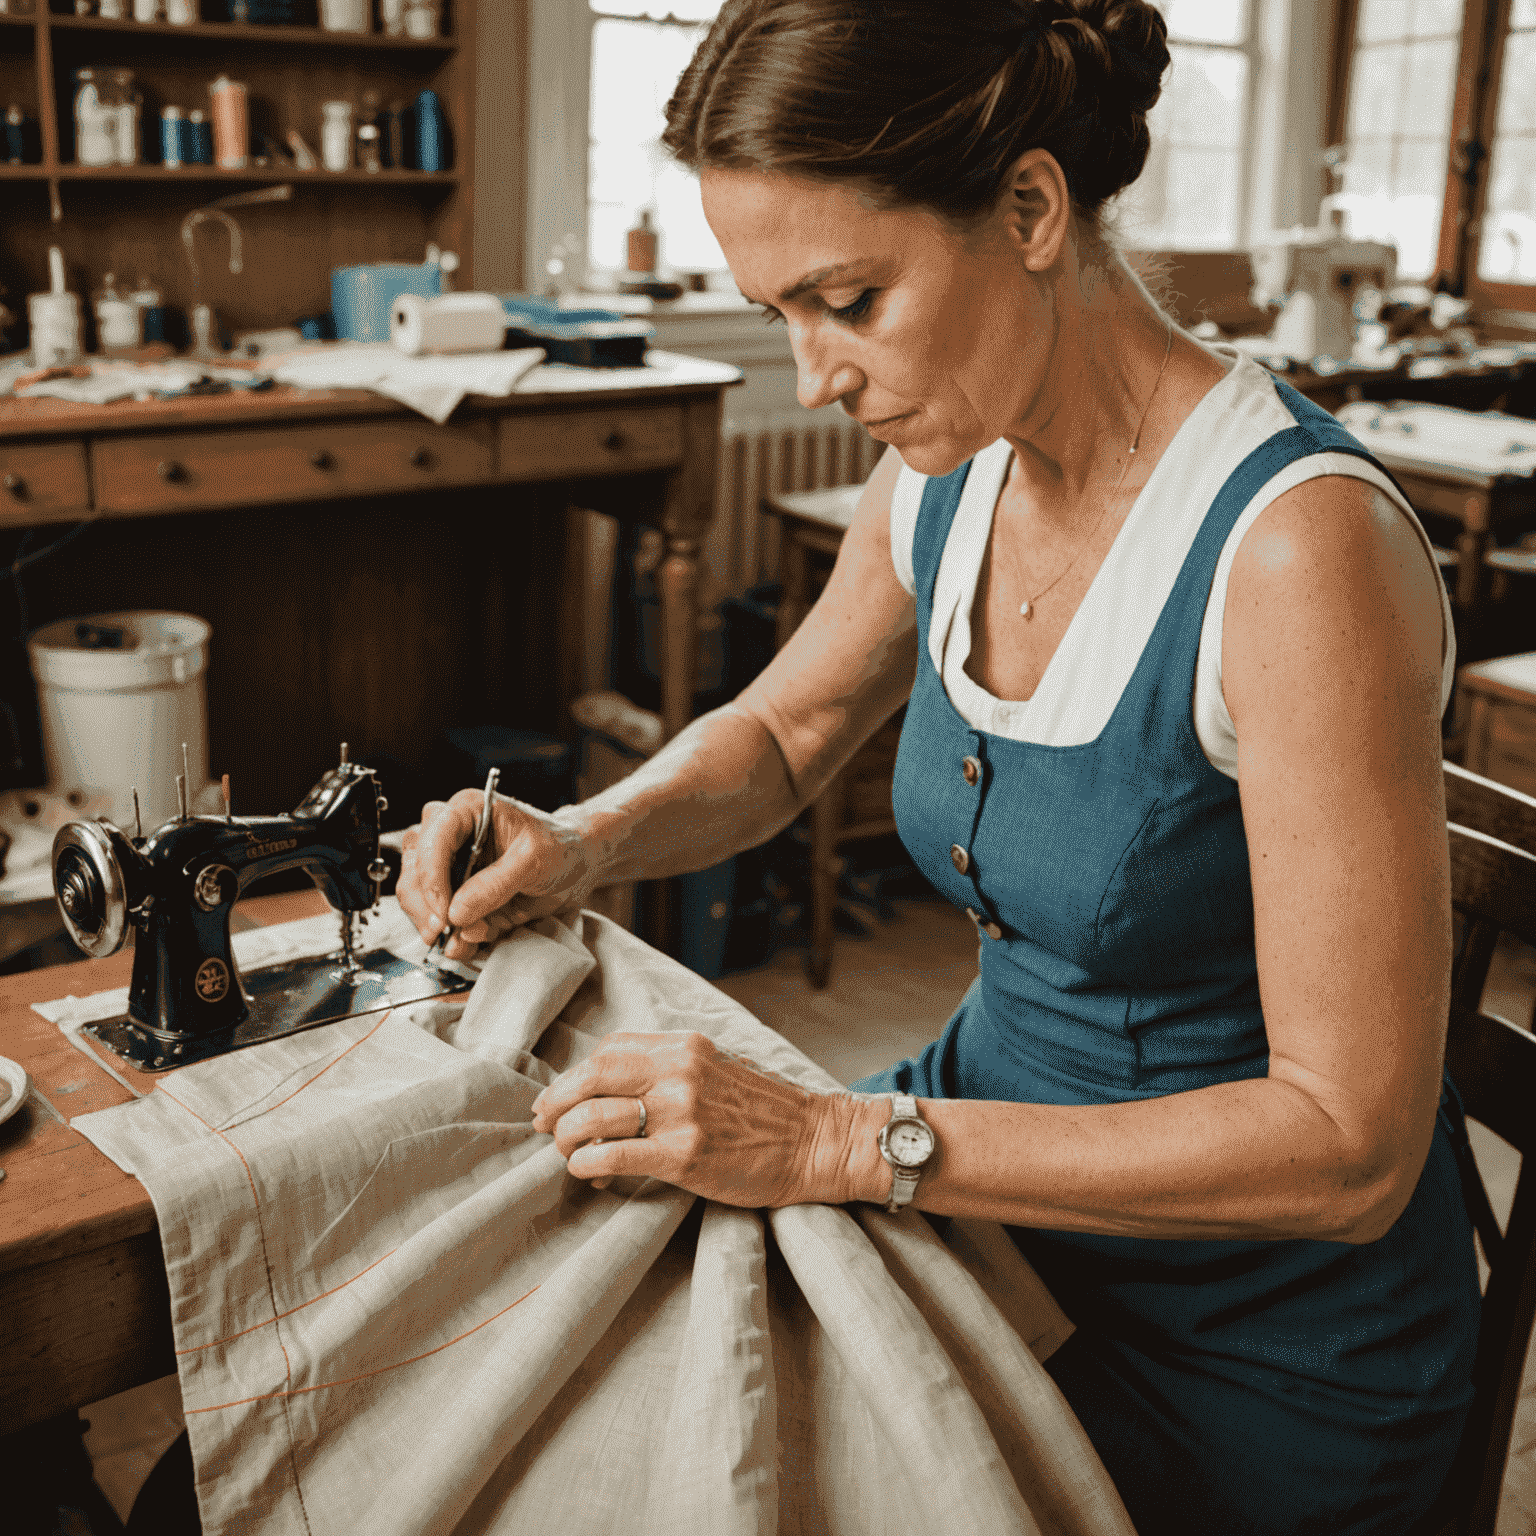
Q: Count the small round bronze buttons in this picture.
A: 3